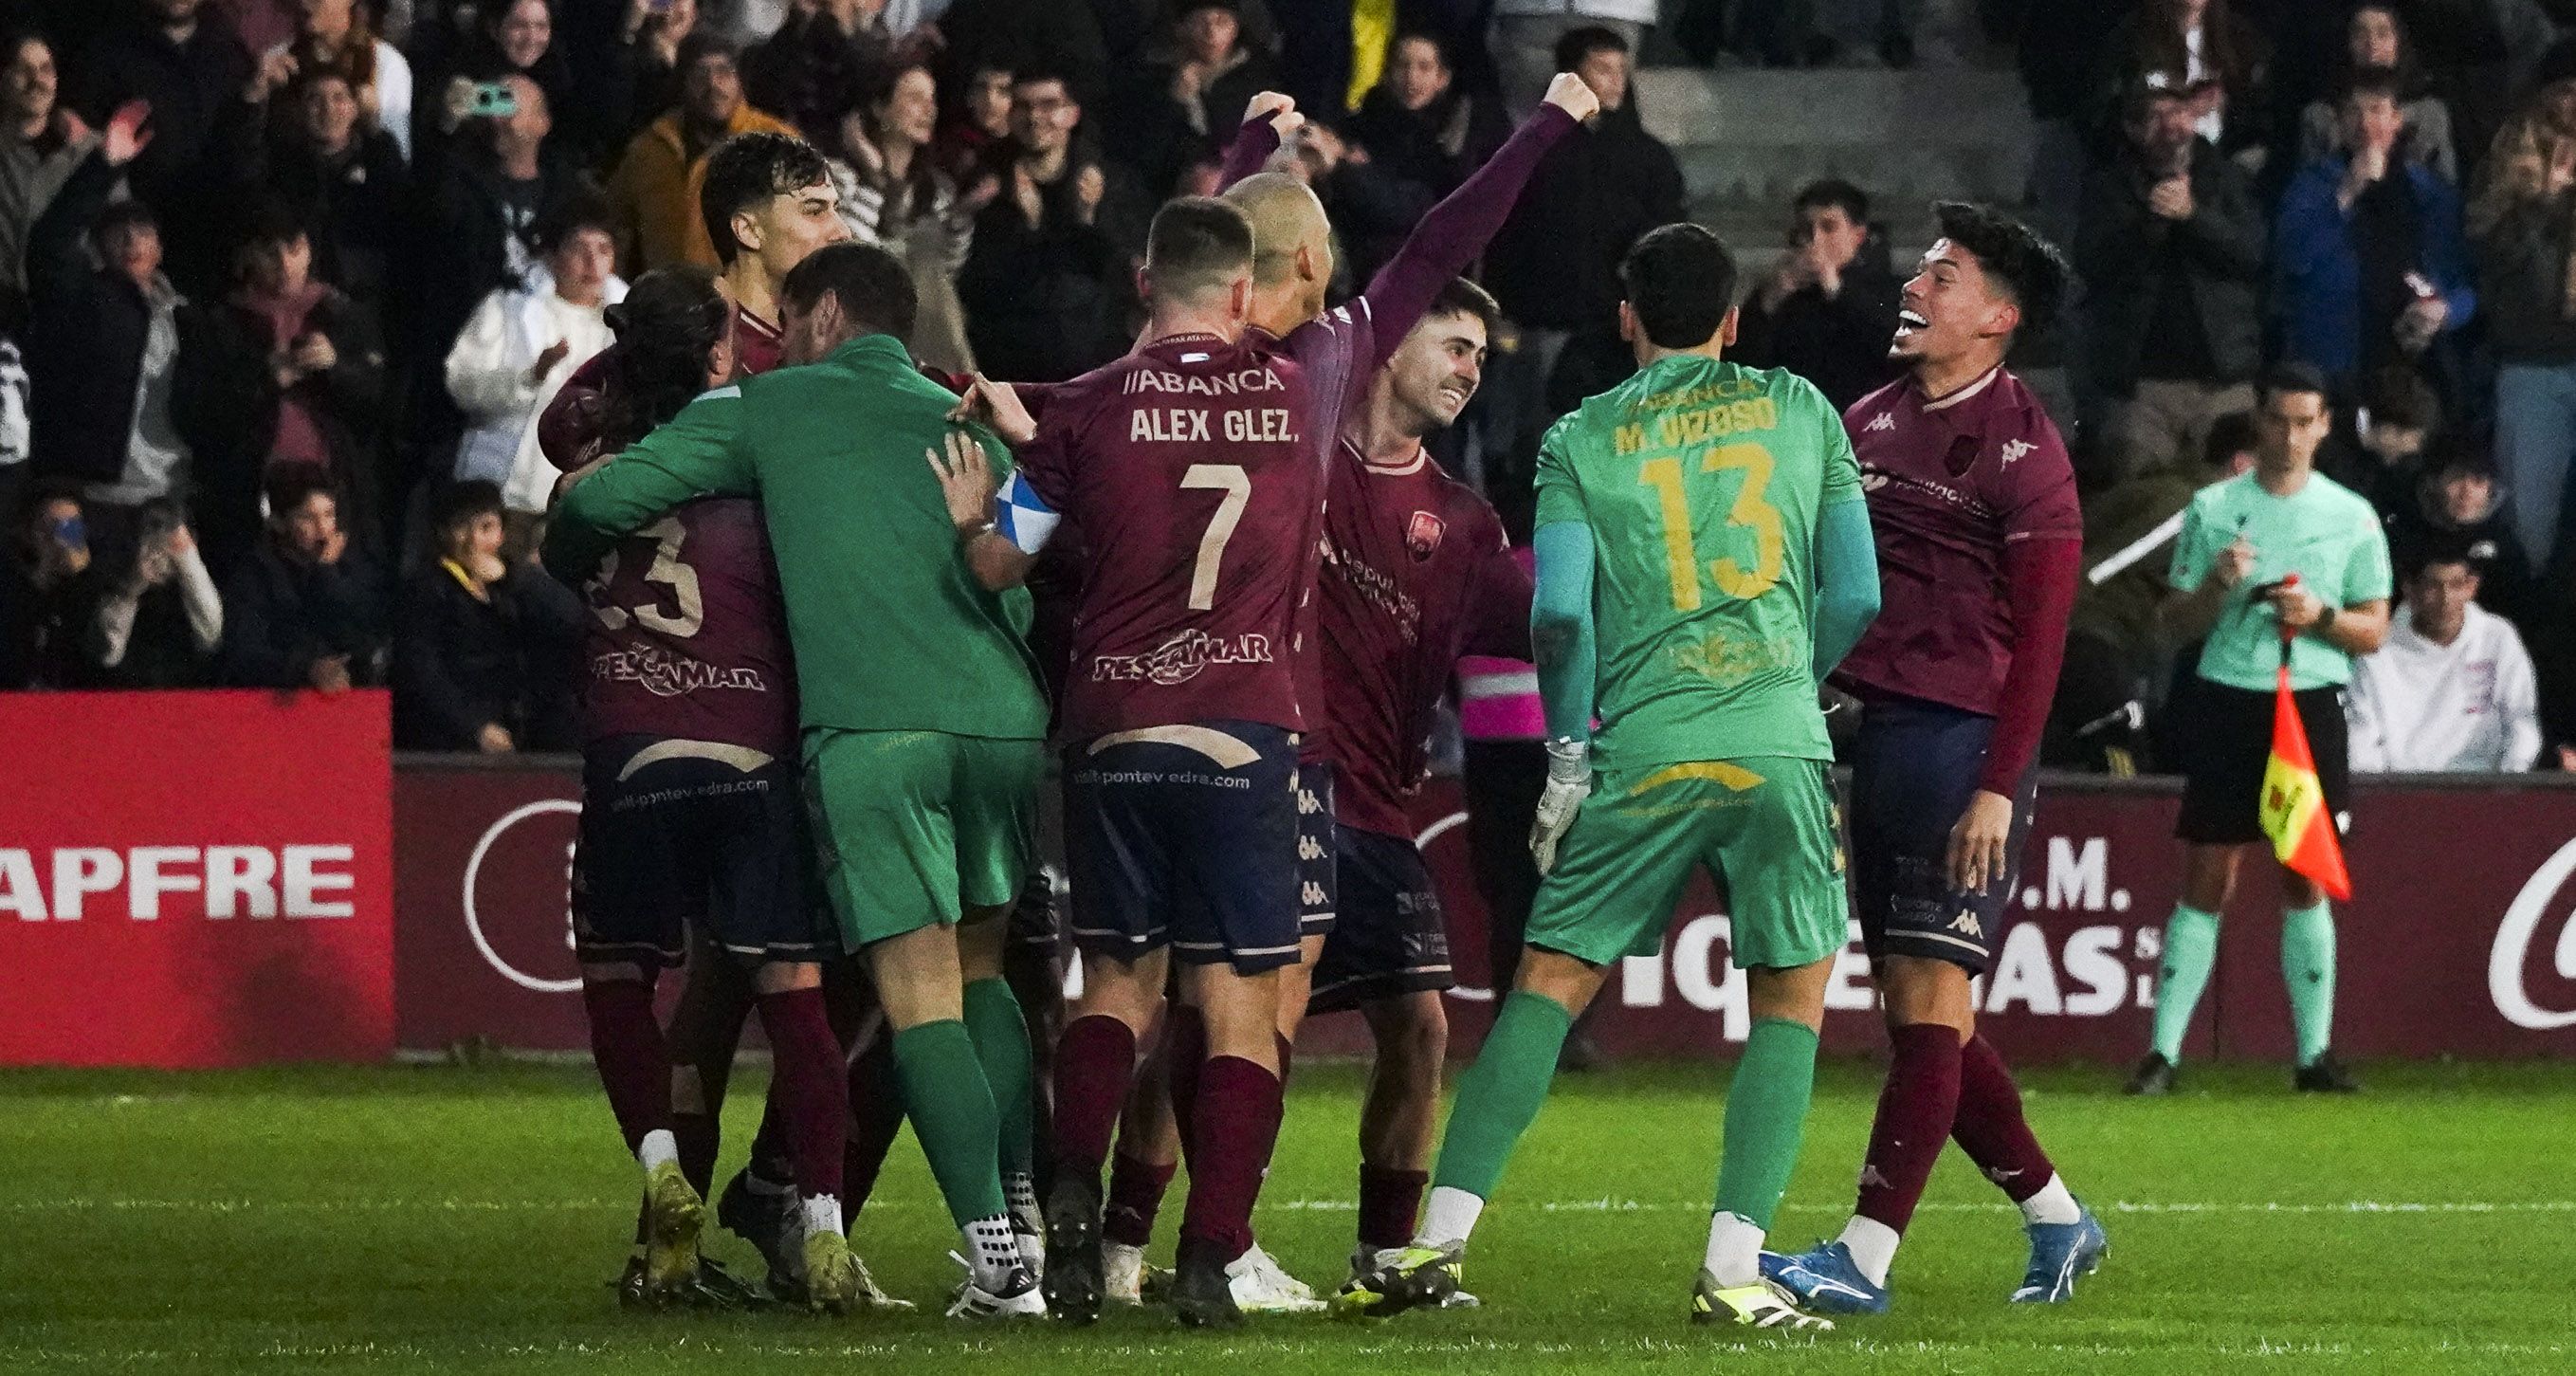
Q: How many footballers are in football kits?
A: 8